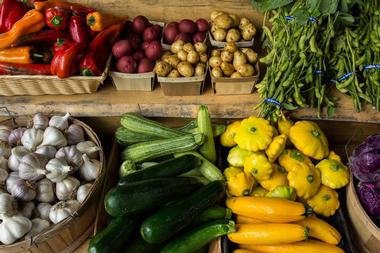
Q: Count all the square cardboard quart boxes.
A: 6